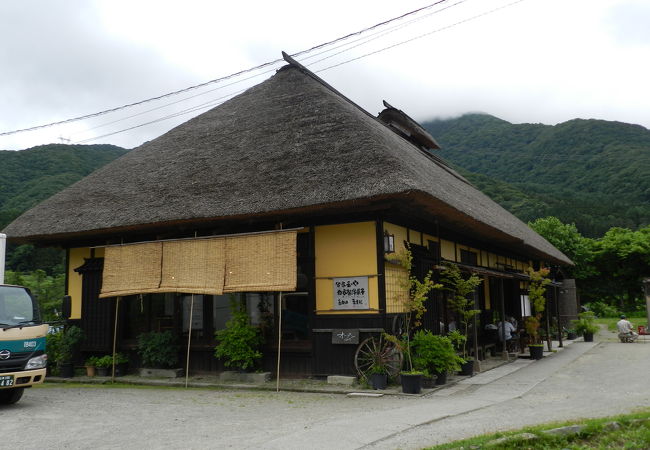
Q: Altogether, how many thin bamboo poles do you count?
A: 3